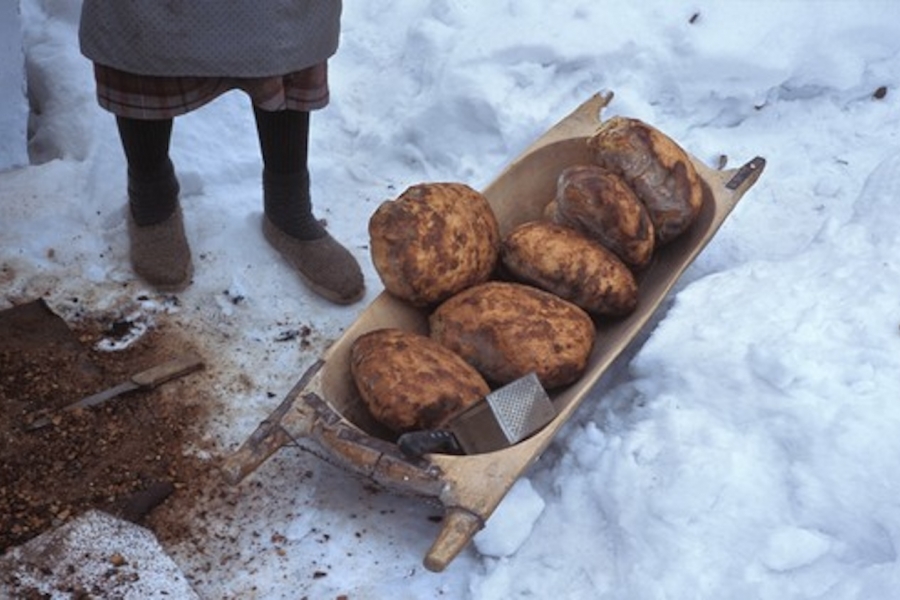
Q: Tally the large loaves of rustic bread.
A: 6